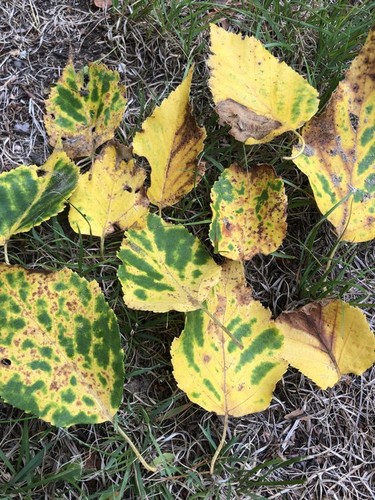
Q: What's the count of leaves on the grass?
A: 11